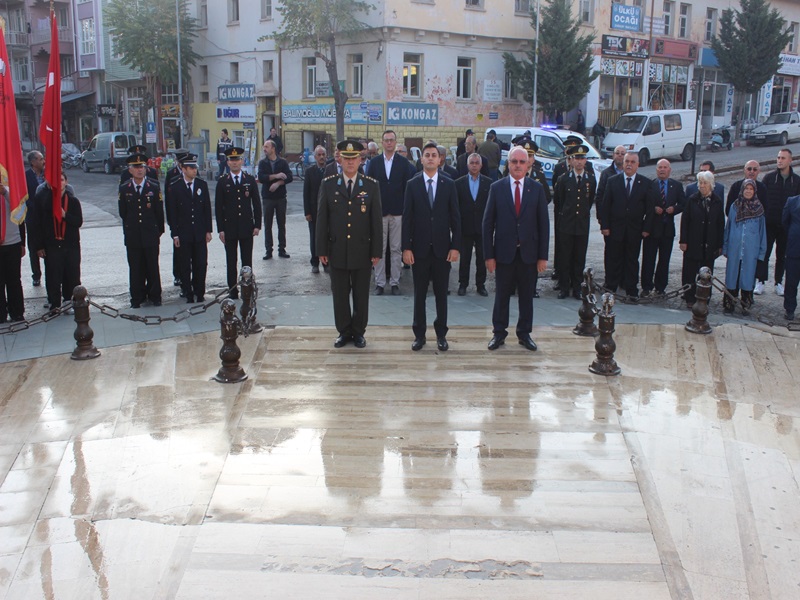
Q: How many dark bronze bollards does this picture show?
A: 6